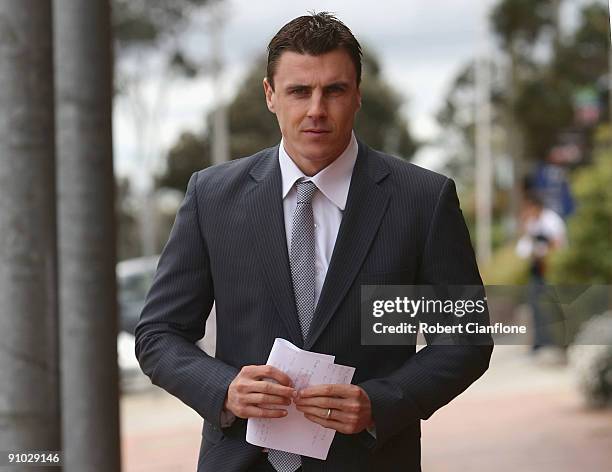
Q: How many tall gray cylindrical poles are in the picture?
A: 2